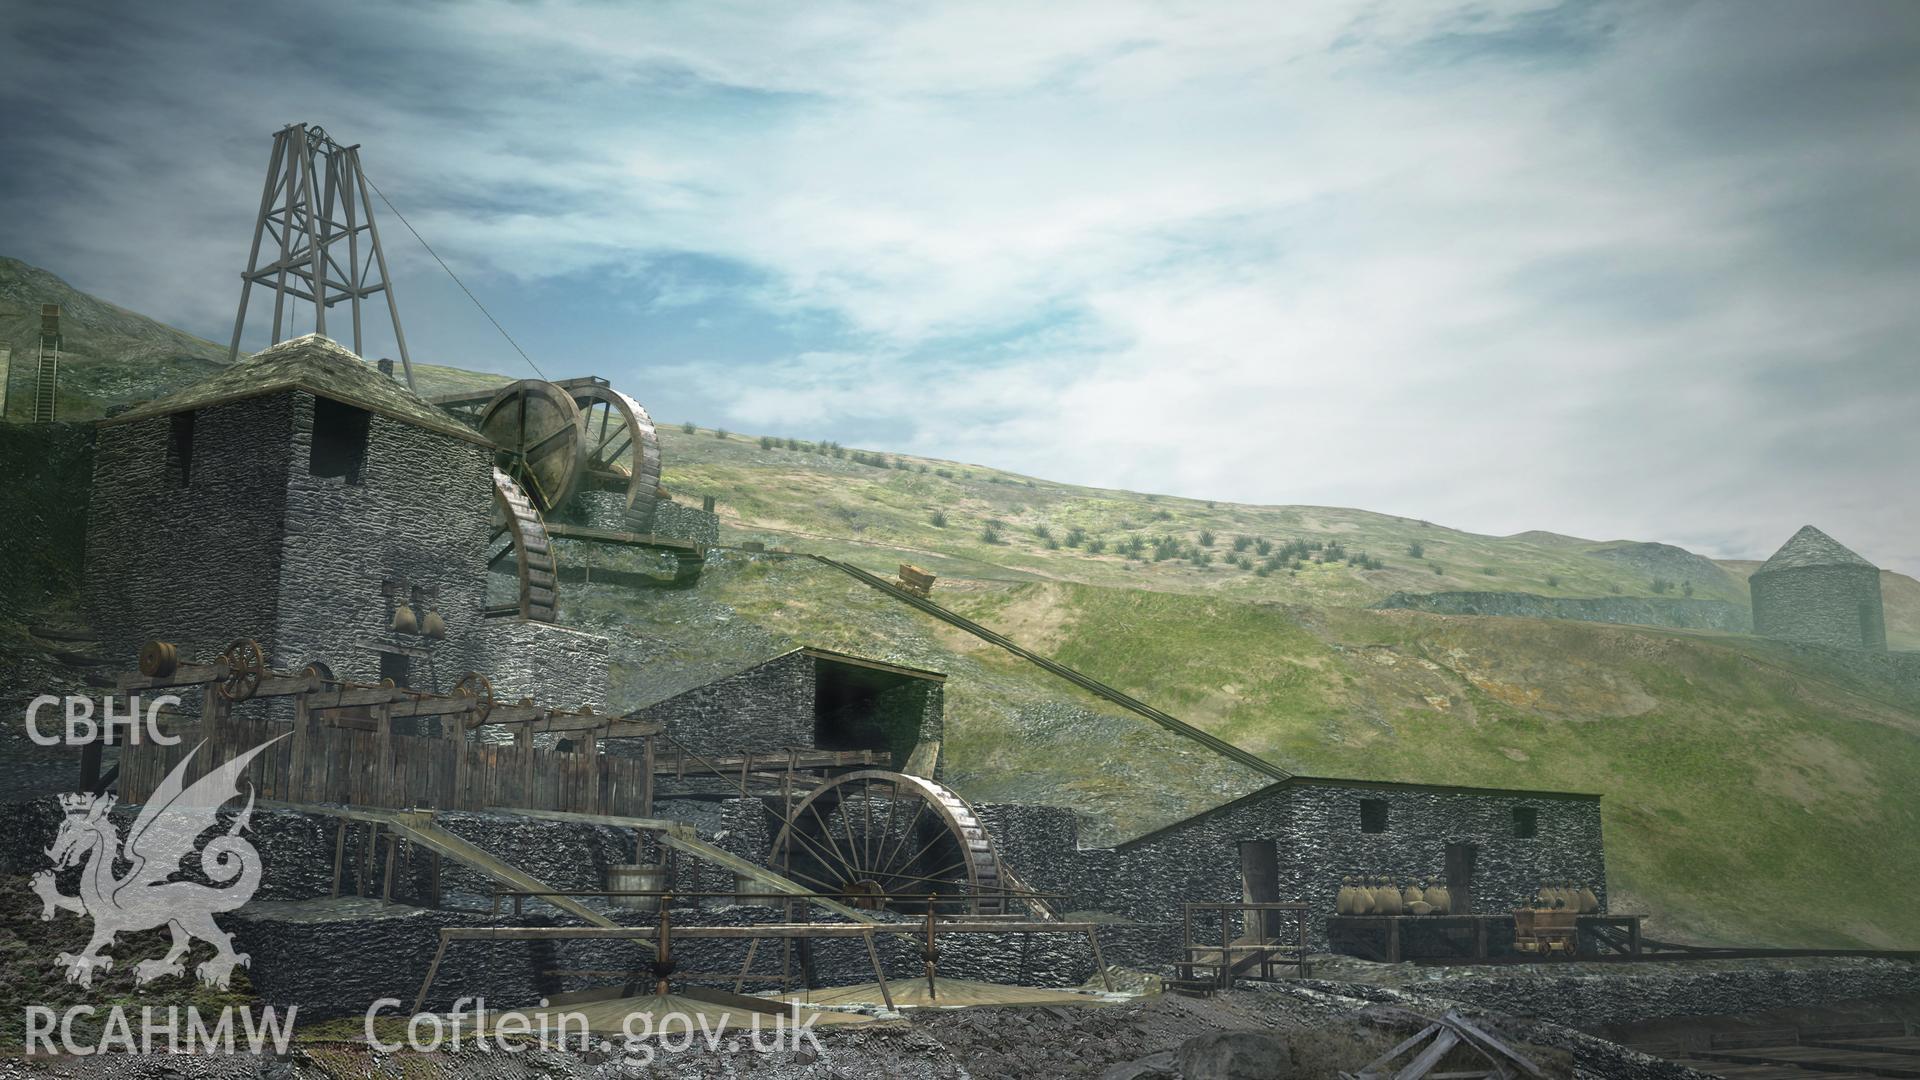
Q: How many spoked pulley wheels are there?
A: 3